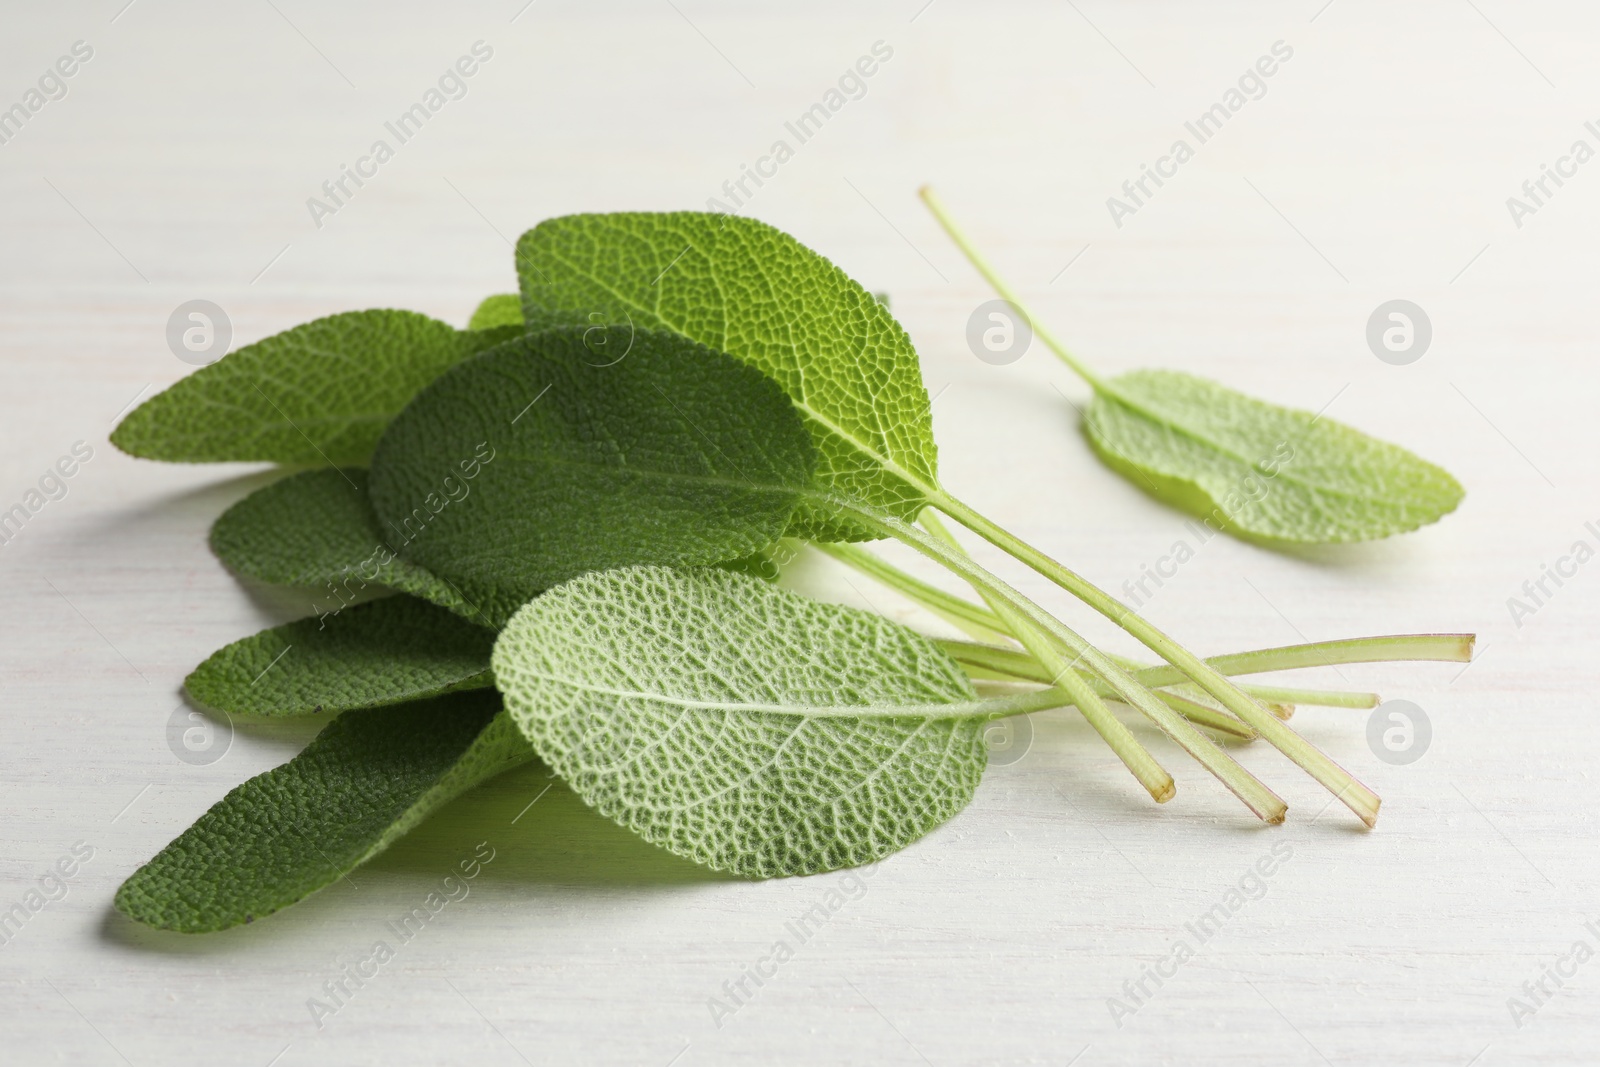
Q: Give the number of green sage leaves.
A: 9